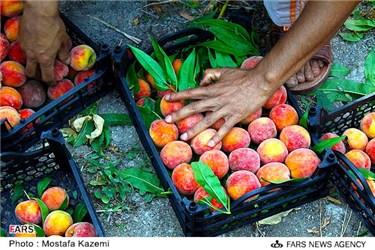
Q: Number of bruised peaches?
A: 1